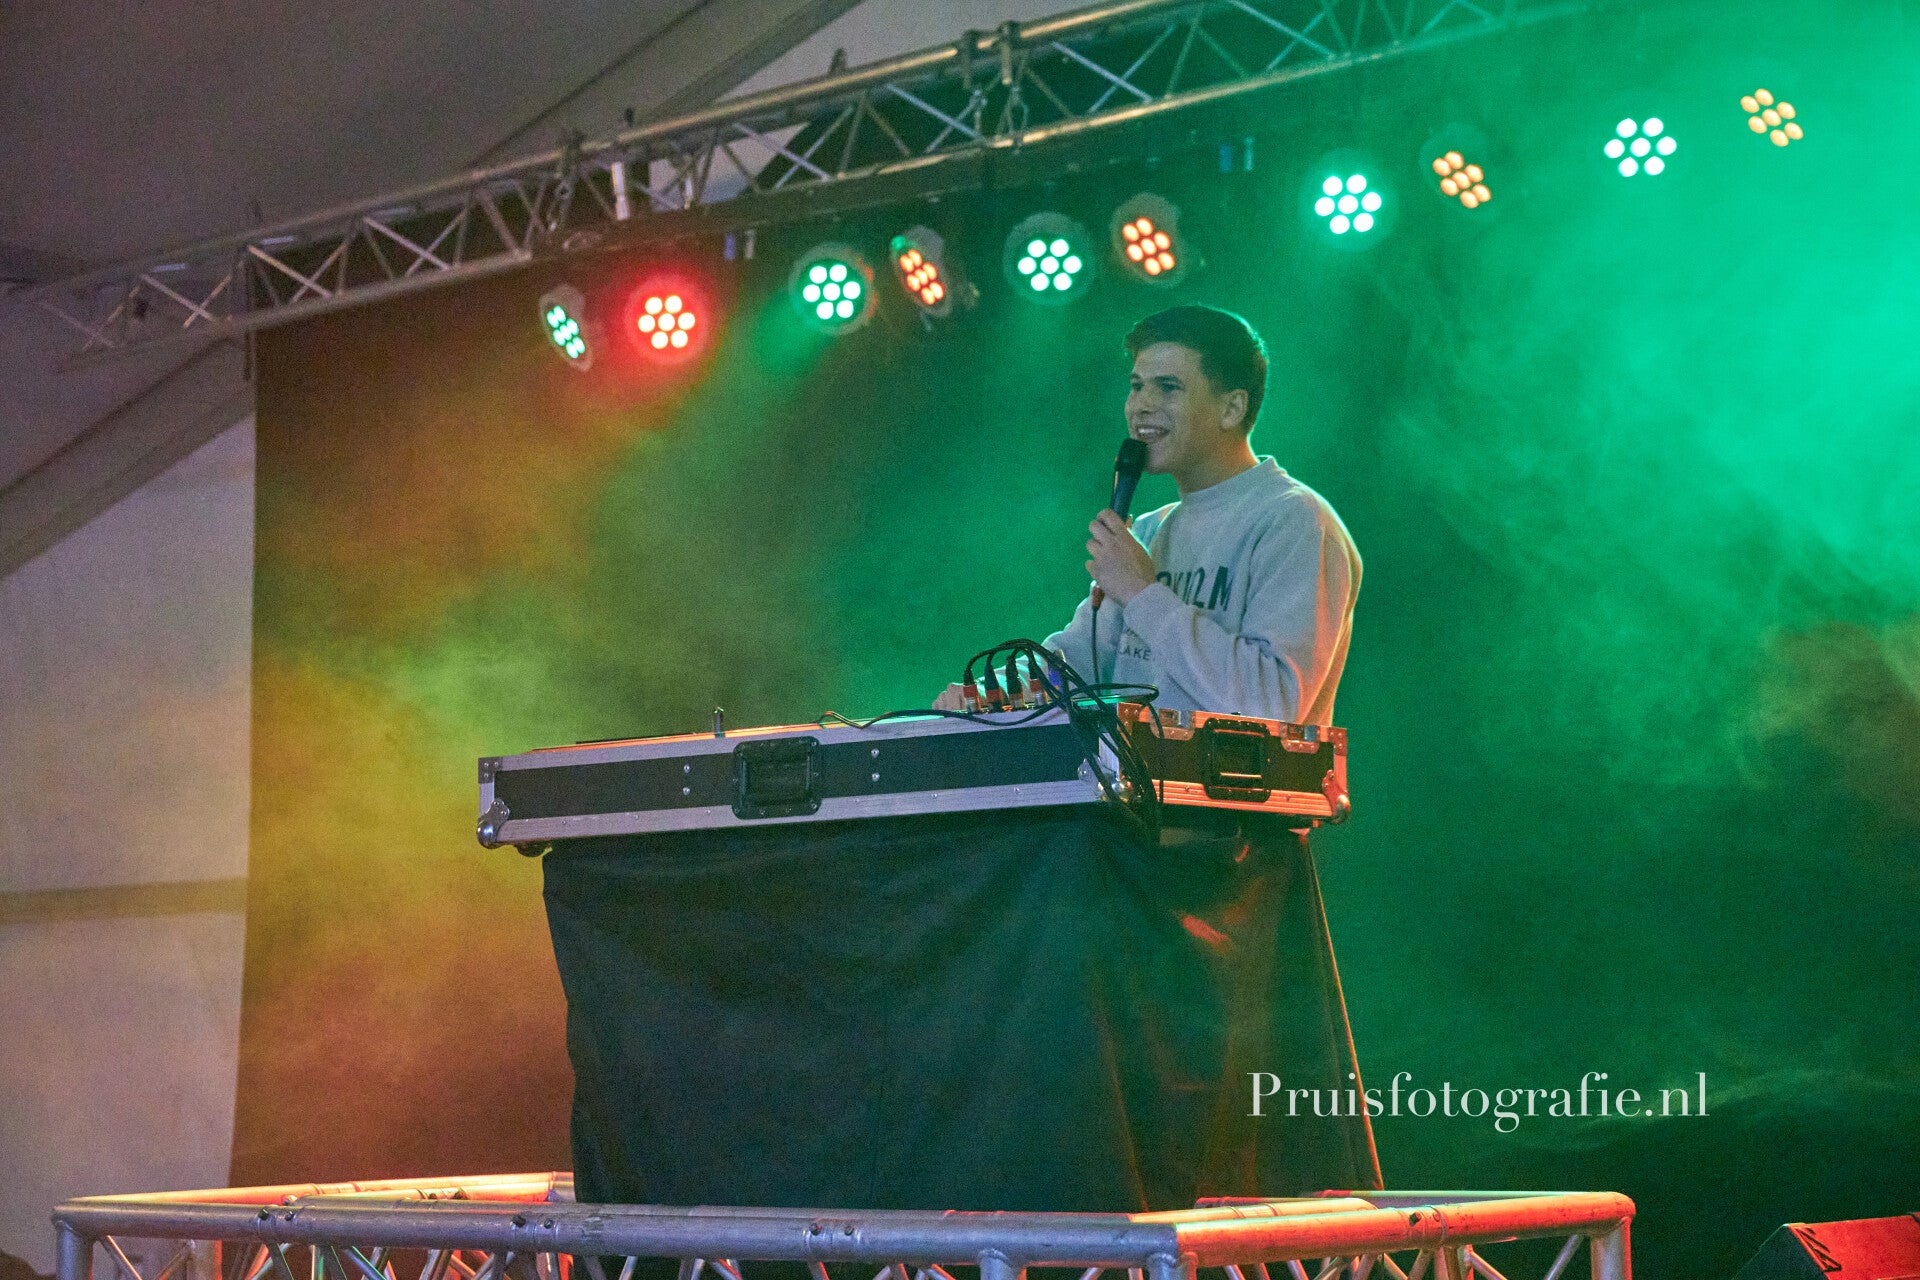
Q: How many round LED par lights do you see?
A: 10